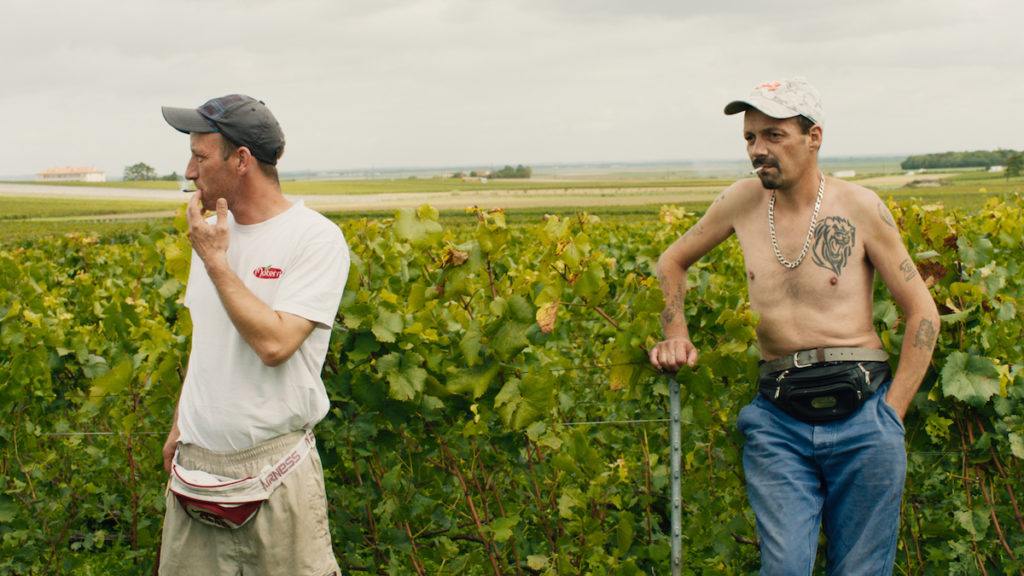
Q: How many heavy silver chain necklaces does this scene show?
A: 1